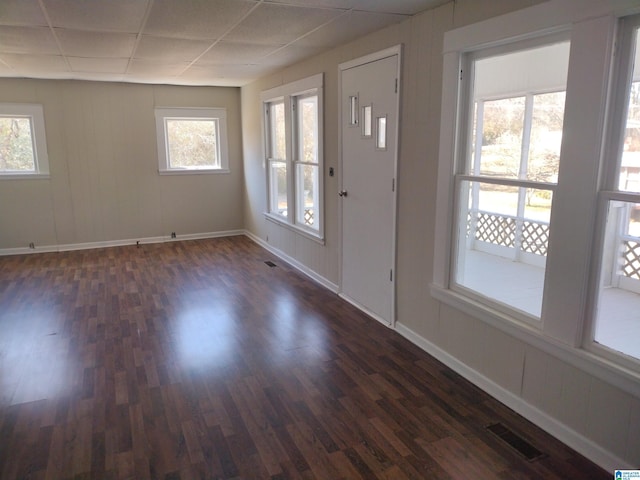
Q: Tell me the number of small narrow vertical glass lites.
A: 3